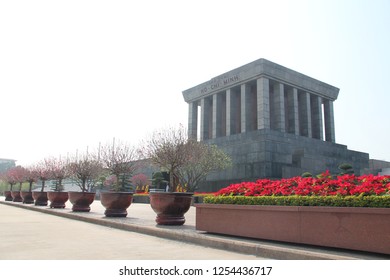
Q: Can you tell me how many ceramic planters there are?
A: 8